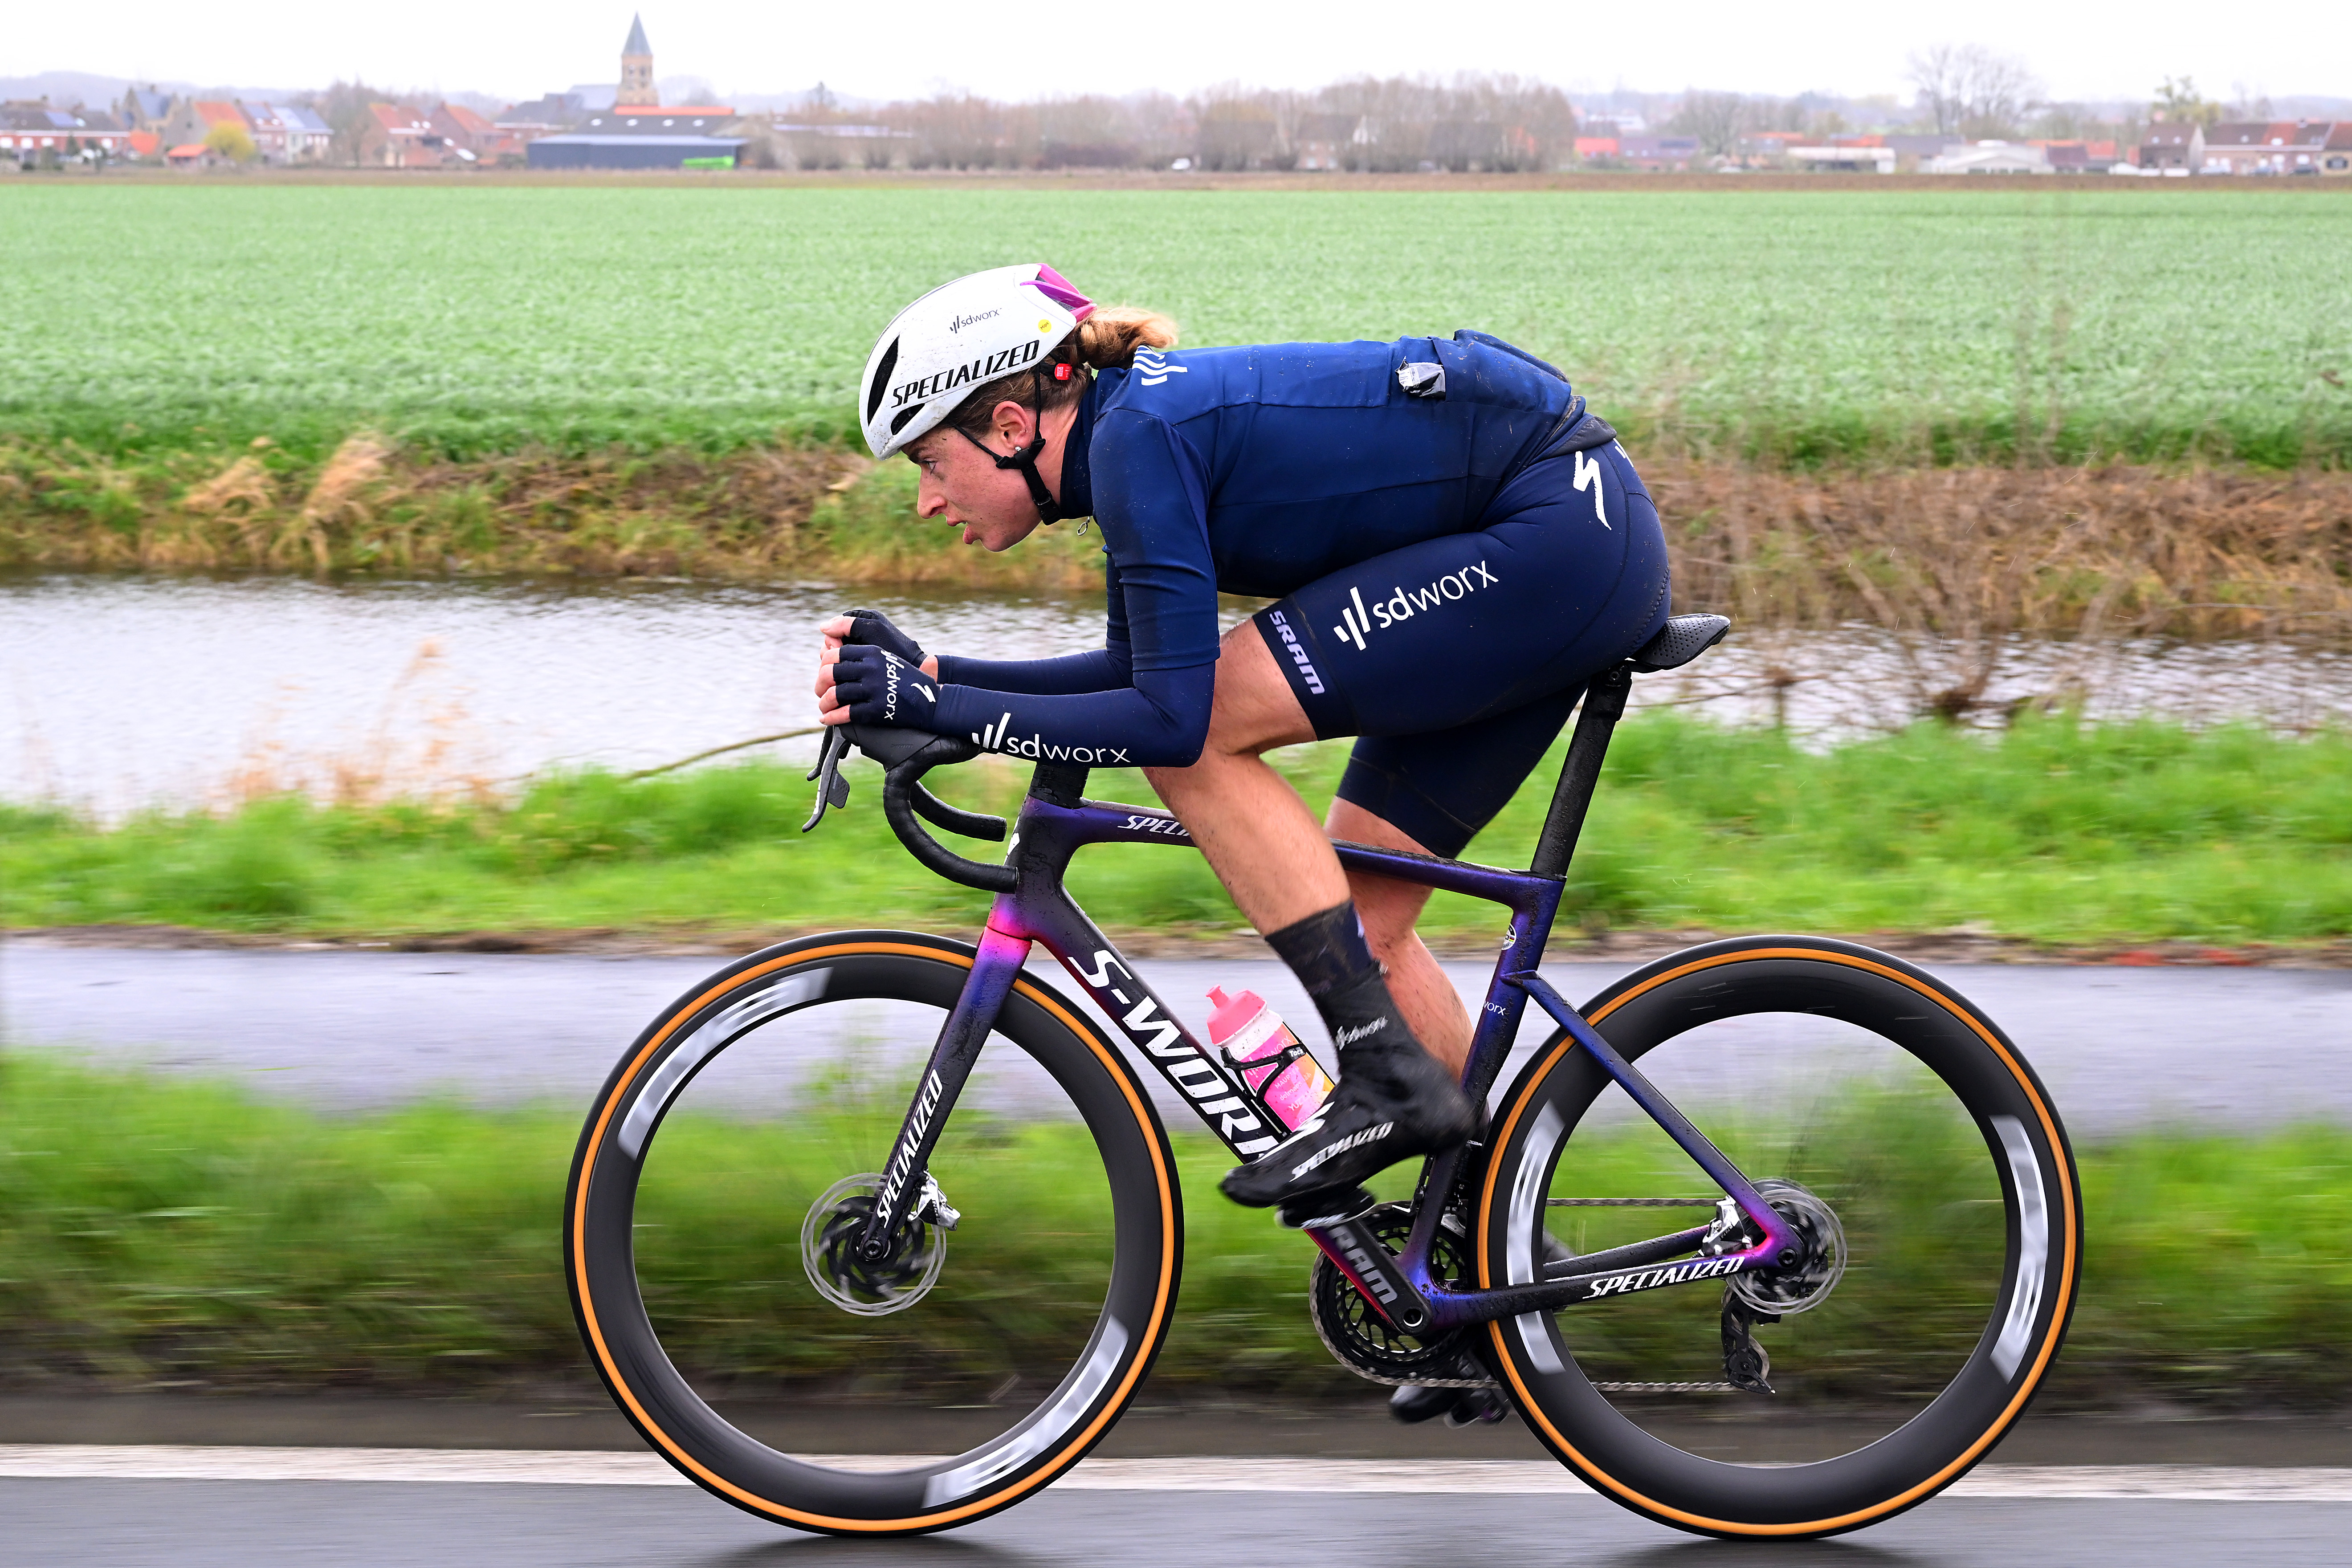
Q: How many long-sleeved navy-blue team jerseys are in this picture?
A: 1